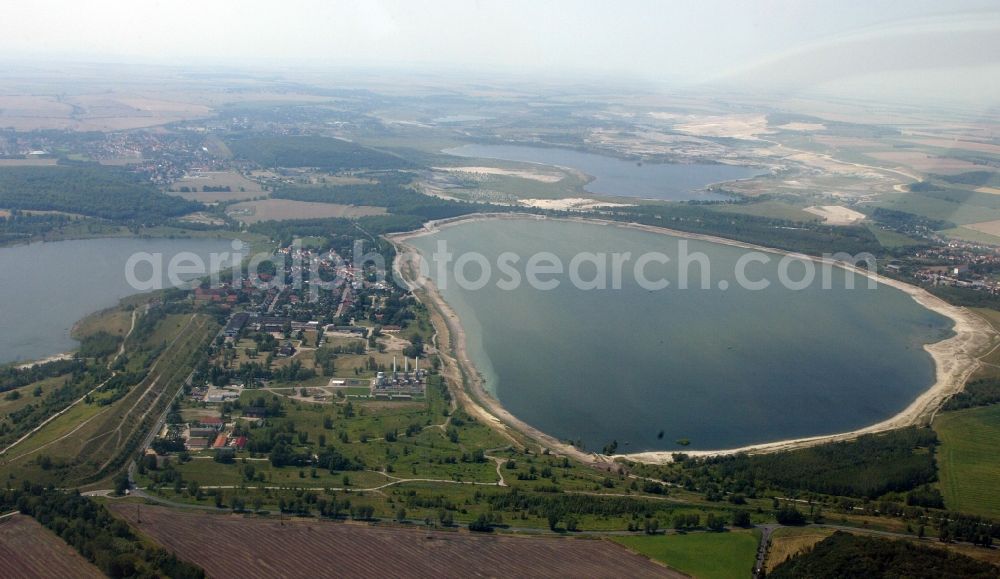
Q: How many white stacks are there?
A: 3